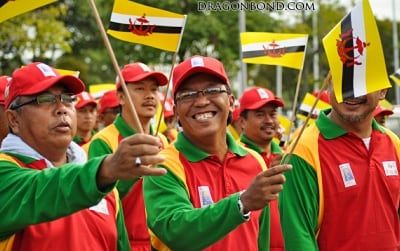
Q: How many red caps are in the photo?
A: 11